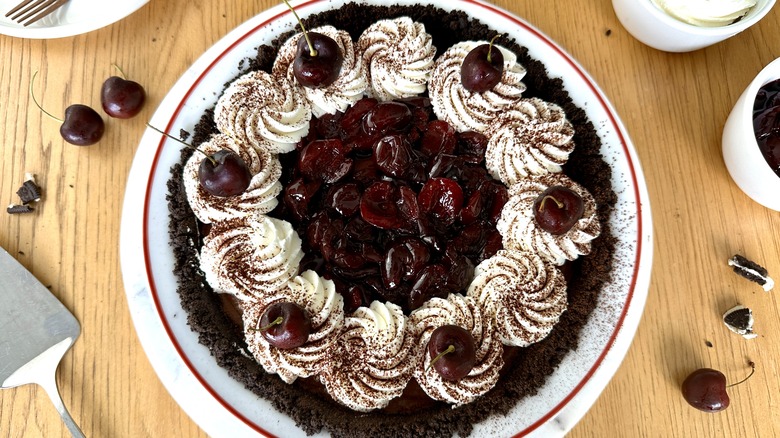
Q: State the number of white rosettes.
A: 12